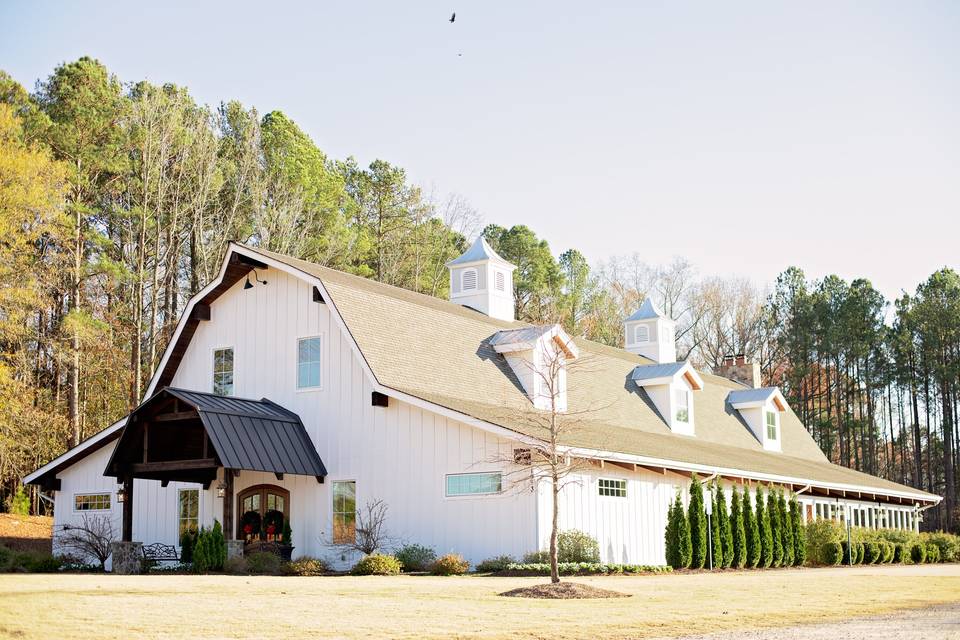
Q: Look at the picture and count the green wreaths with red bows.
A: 2